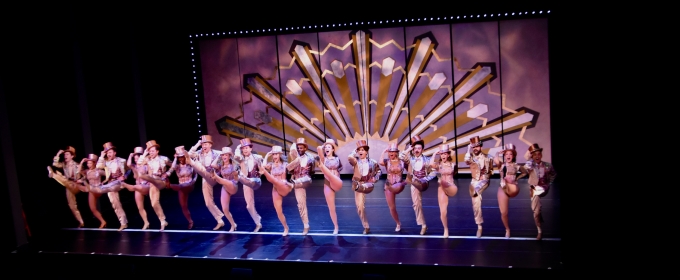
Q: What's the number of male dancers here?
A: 10